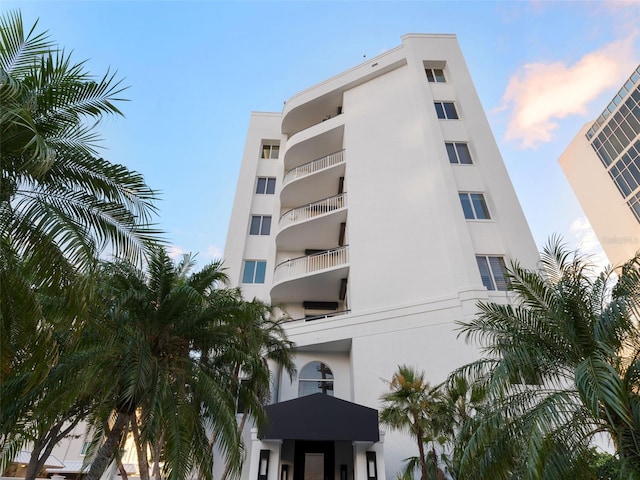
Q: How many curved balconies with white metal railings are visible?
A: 3